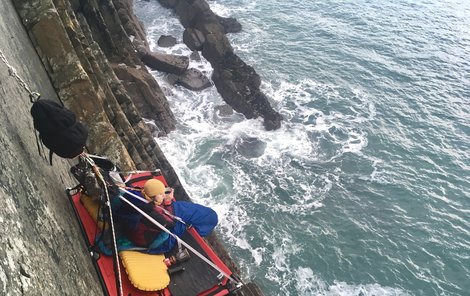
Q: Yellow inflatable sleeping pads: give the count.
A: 1